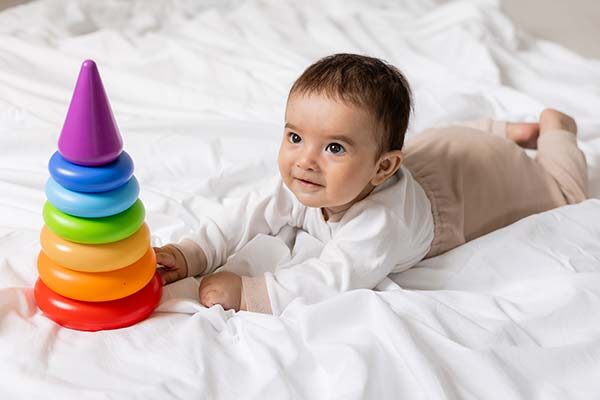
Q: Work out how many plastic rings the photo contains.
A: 6